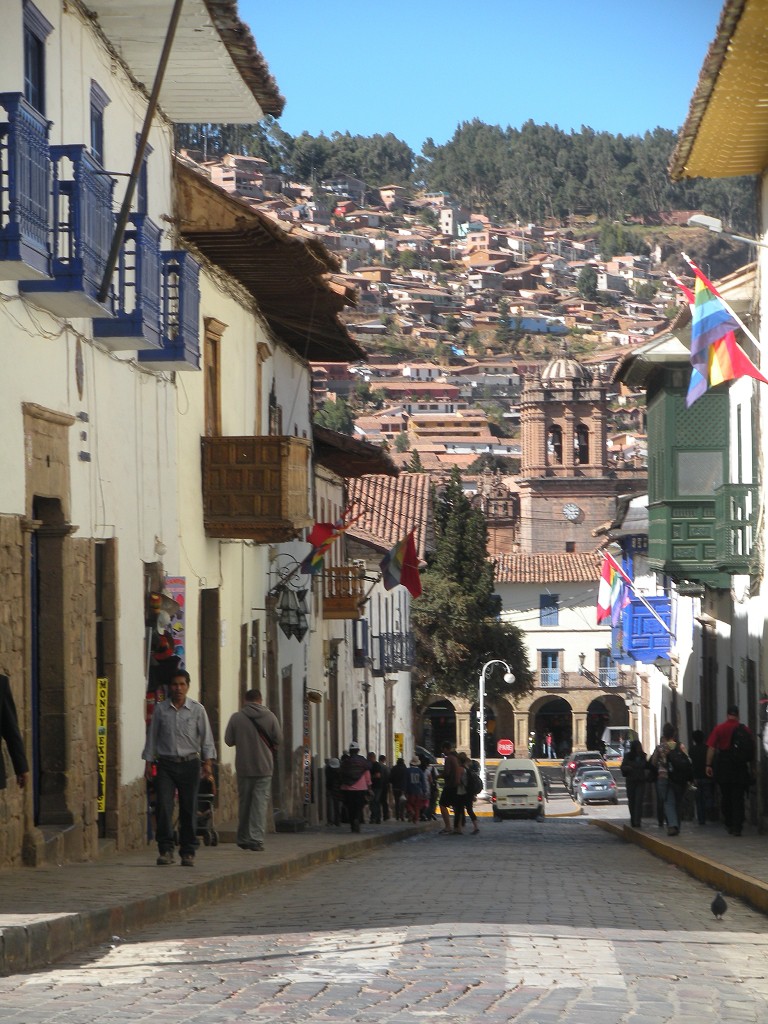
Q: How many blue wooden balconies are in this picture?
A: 5